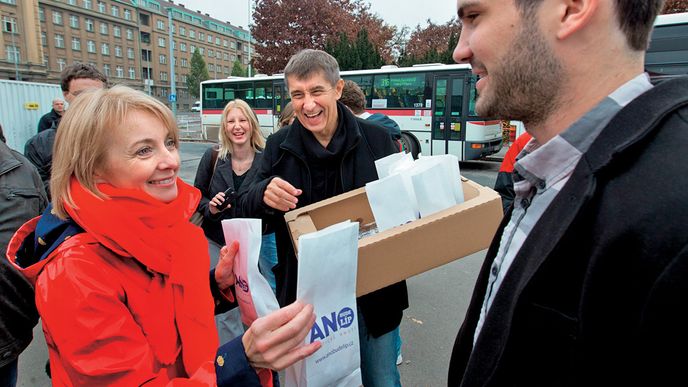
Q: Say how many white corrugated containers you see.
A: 1